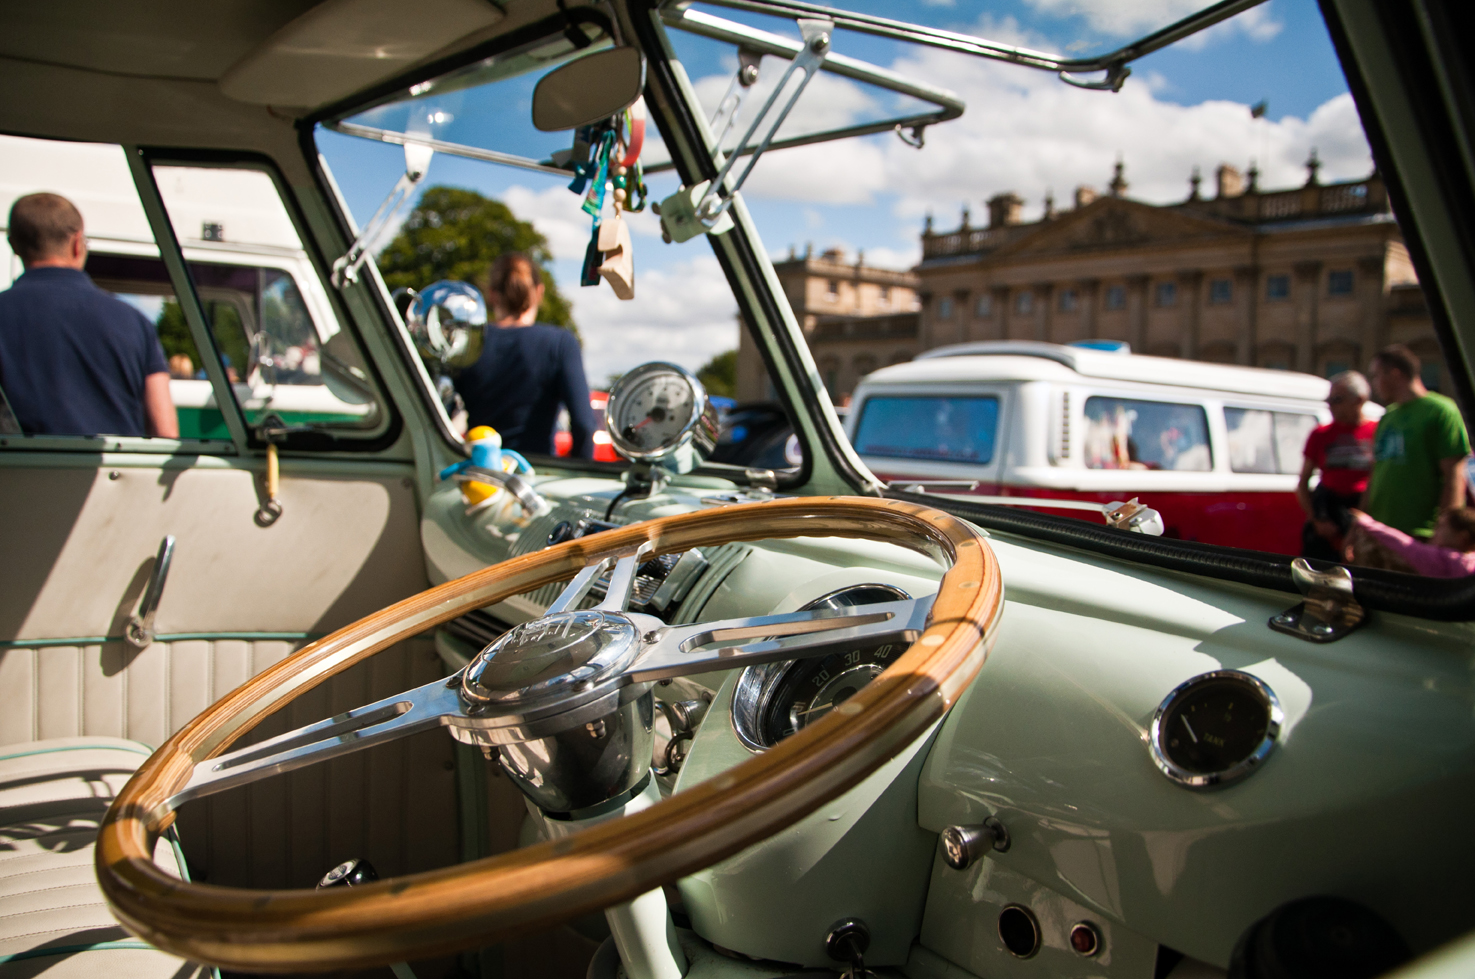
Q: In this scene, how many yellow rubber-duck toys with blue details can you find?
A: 1